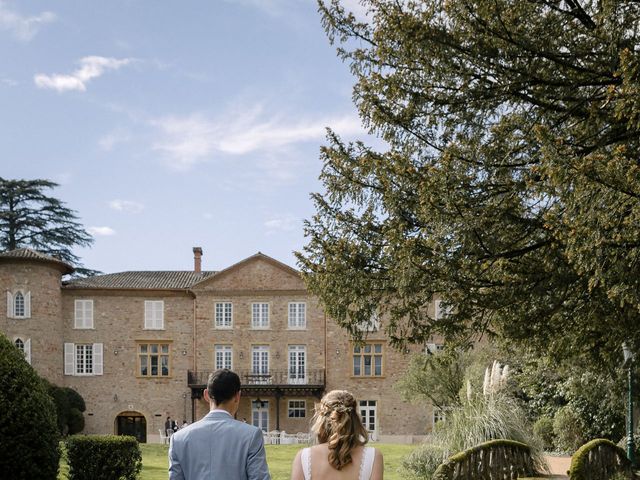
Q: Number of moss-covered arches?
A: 2